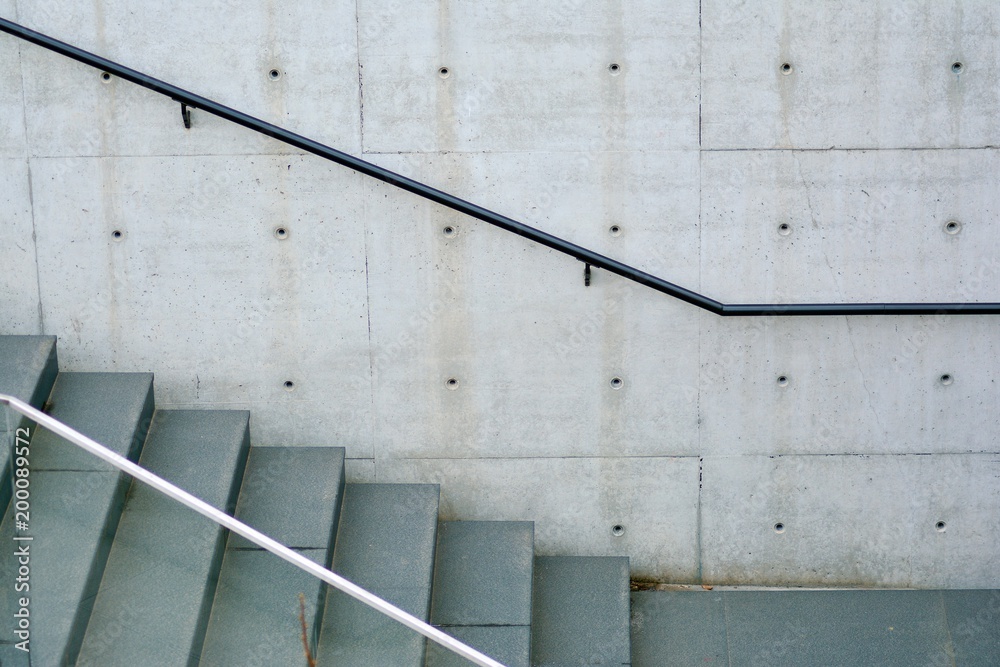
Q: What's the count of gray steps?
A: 7